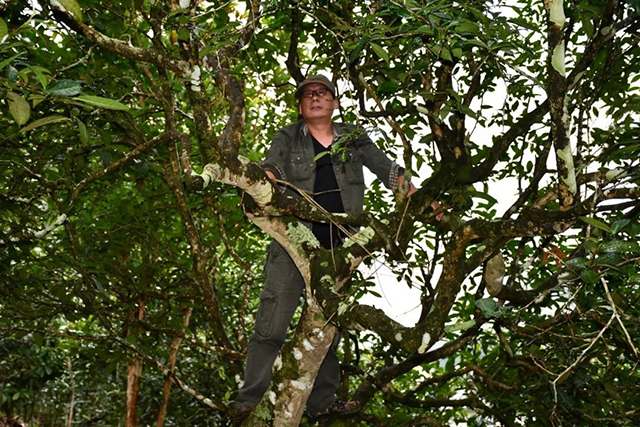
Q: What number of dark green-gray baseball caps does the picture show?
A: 1